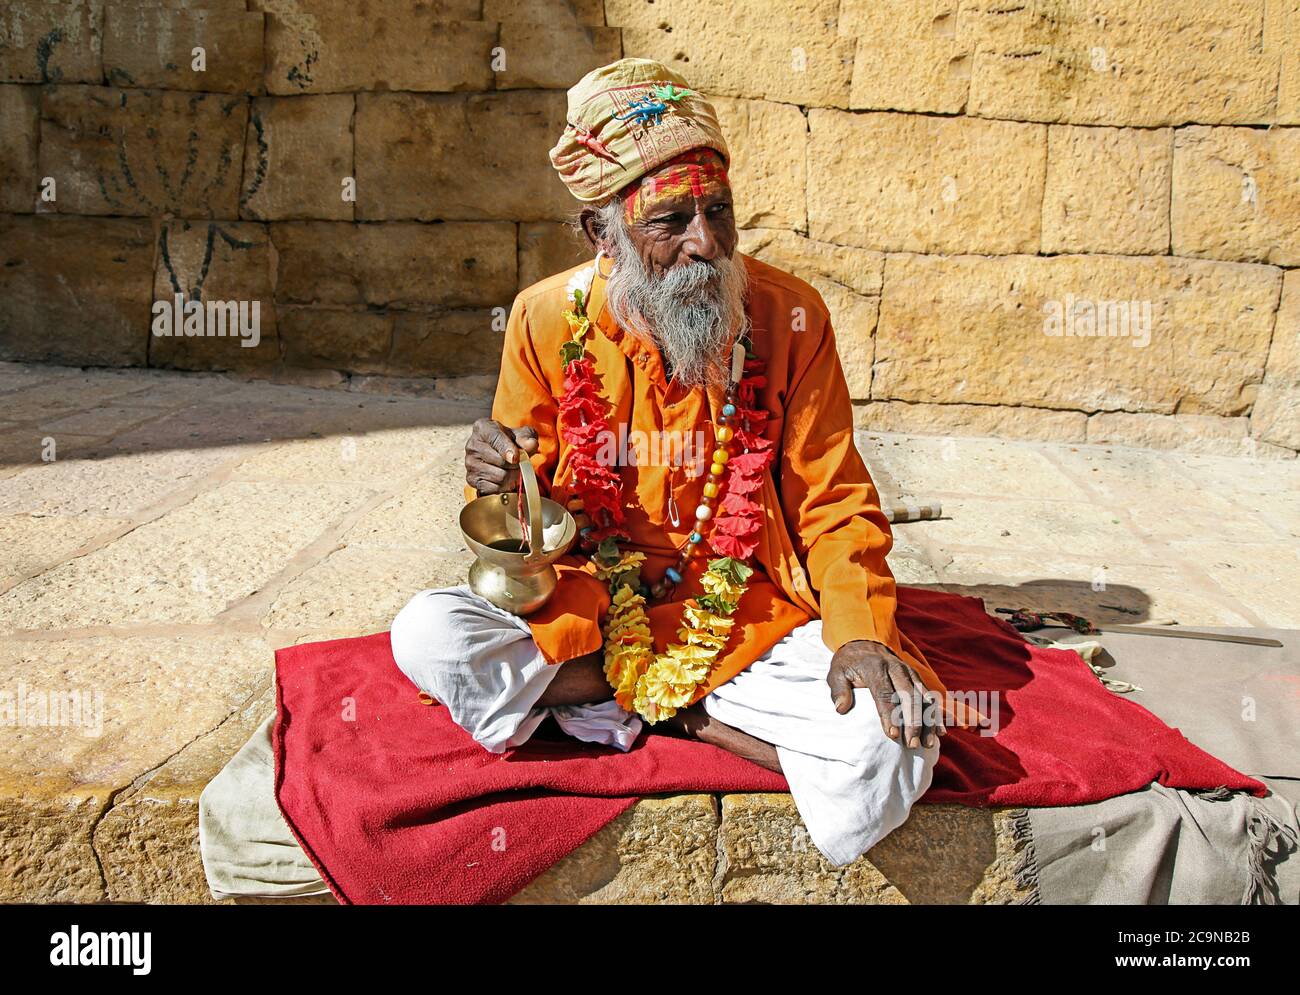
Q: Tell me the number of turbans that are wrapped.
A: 1